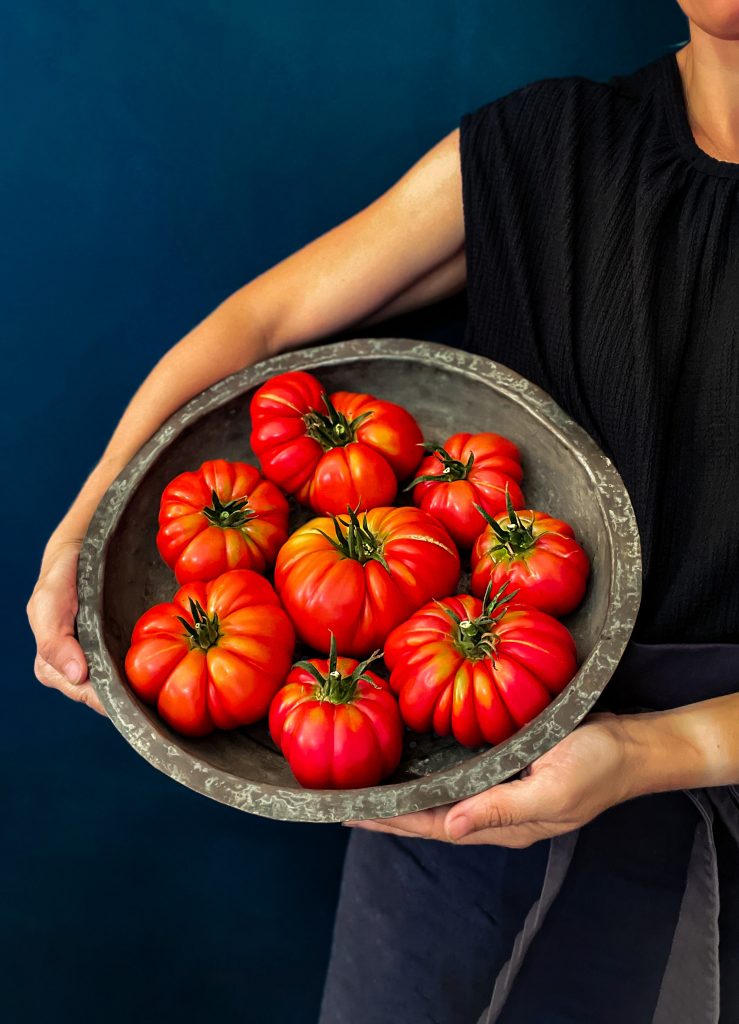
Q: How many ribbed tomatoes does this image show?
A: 8